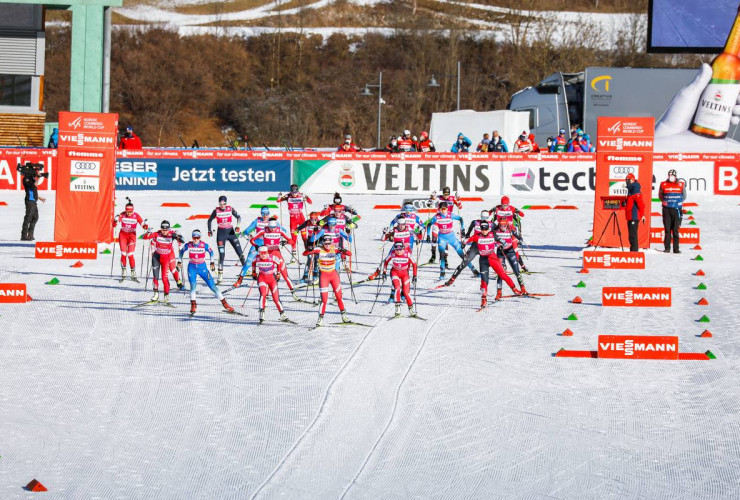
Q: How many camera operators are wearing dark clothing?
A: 1